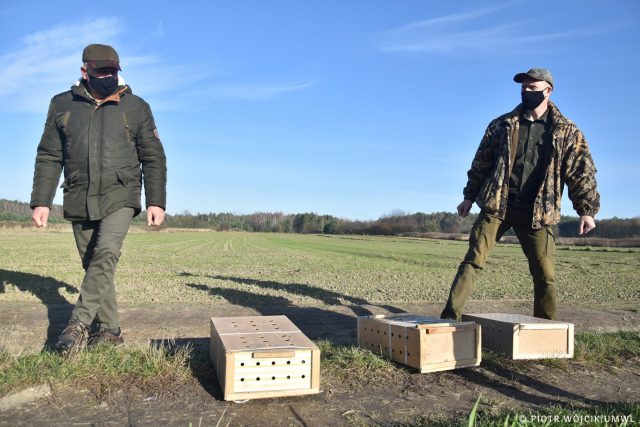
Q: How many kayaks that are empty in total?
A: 0